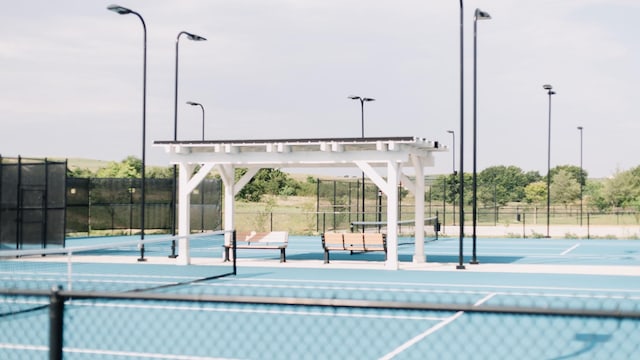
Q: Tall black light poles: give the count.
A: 9